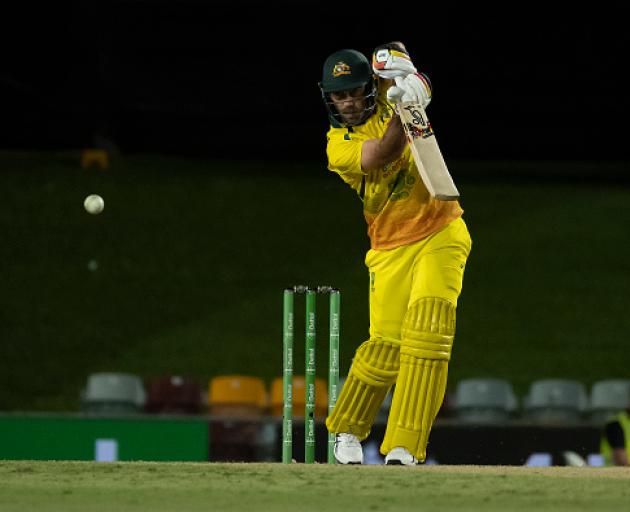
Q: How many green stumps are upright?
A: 3